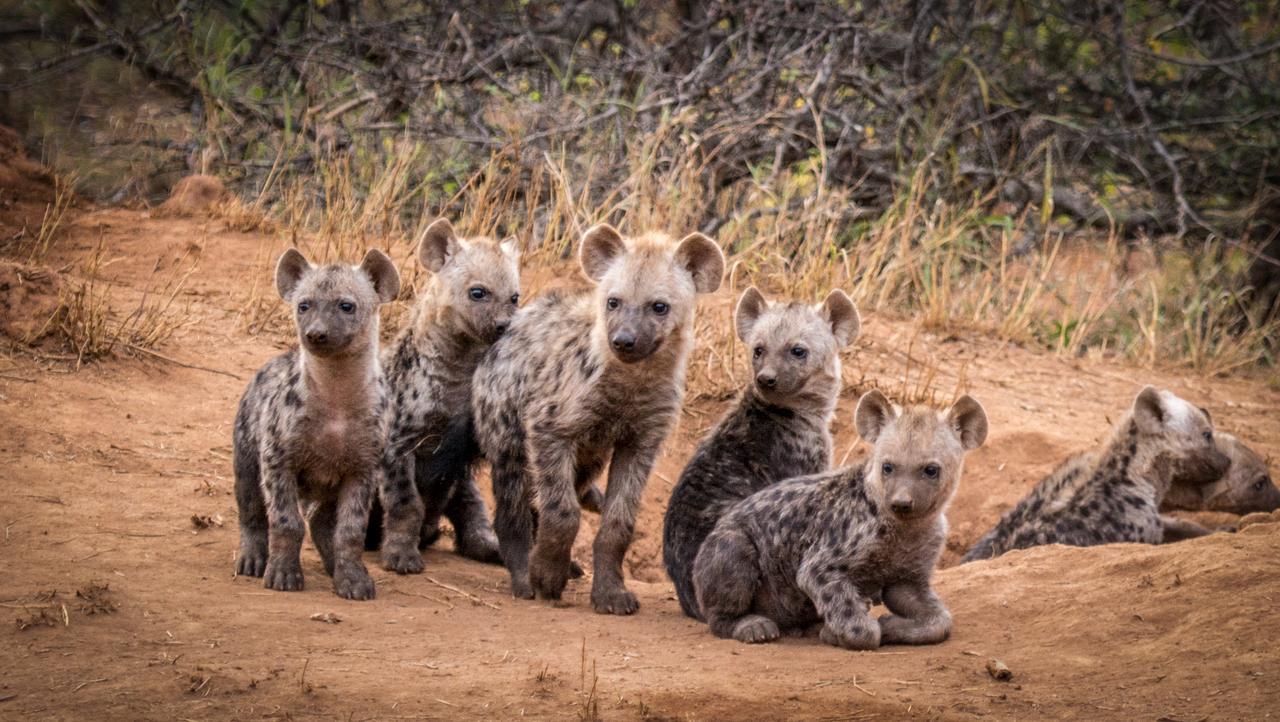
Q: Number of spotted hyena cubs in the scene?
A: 7